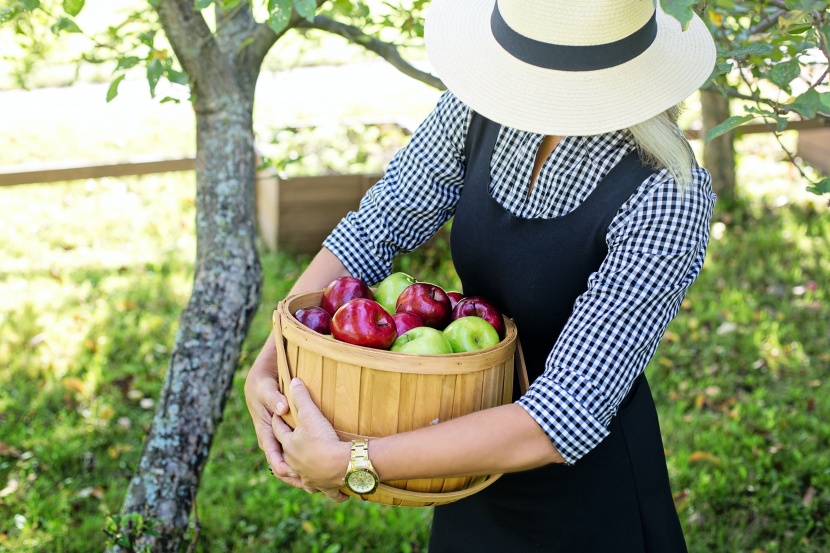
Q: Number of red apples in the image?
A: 7